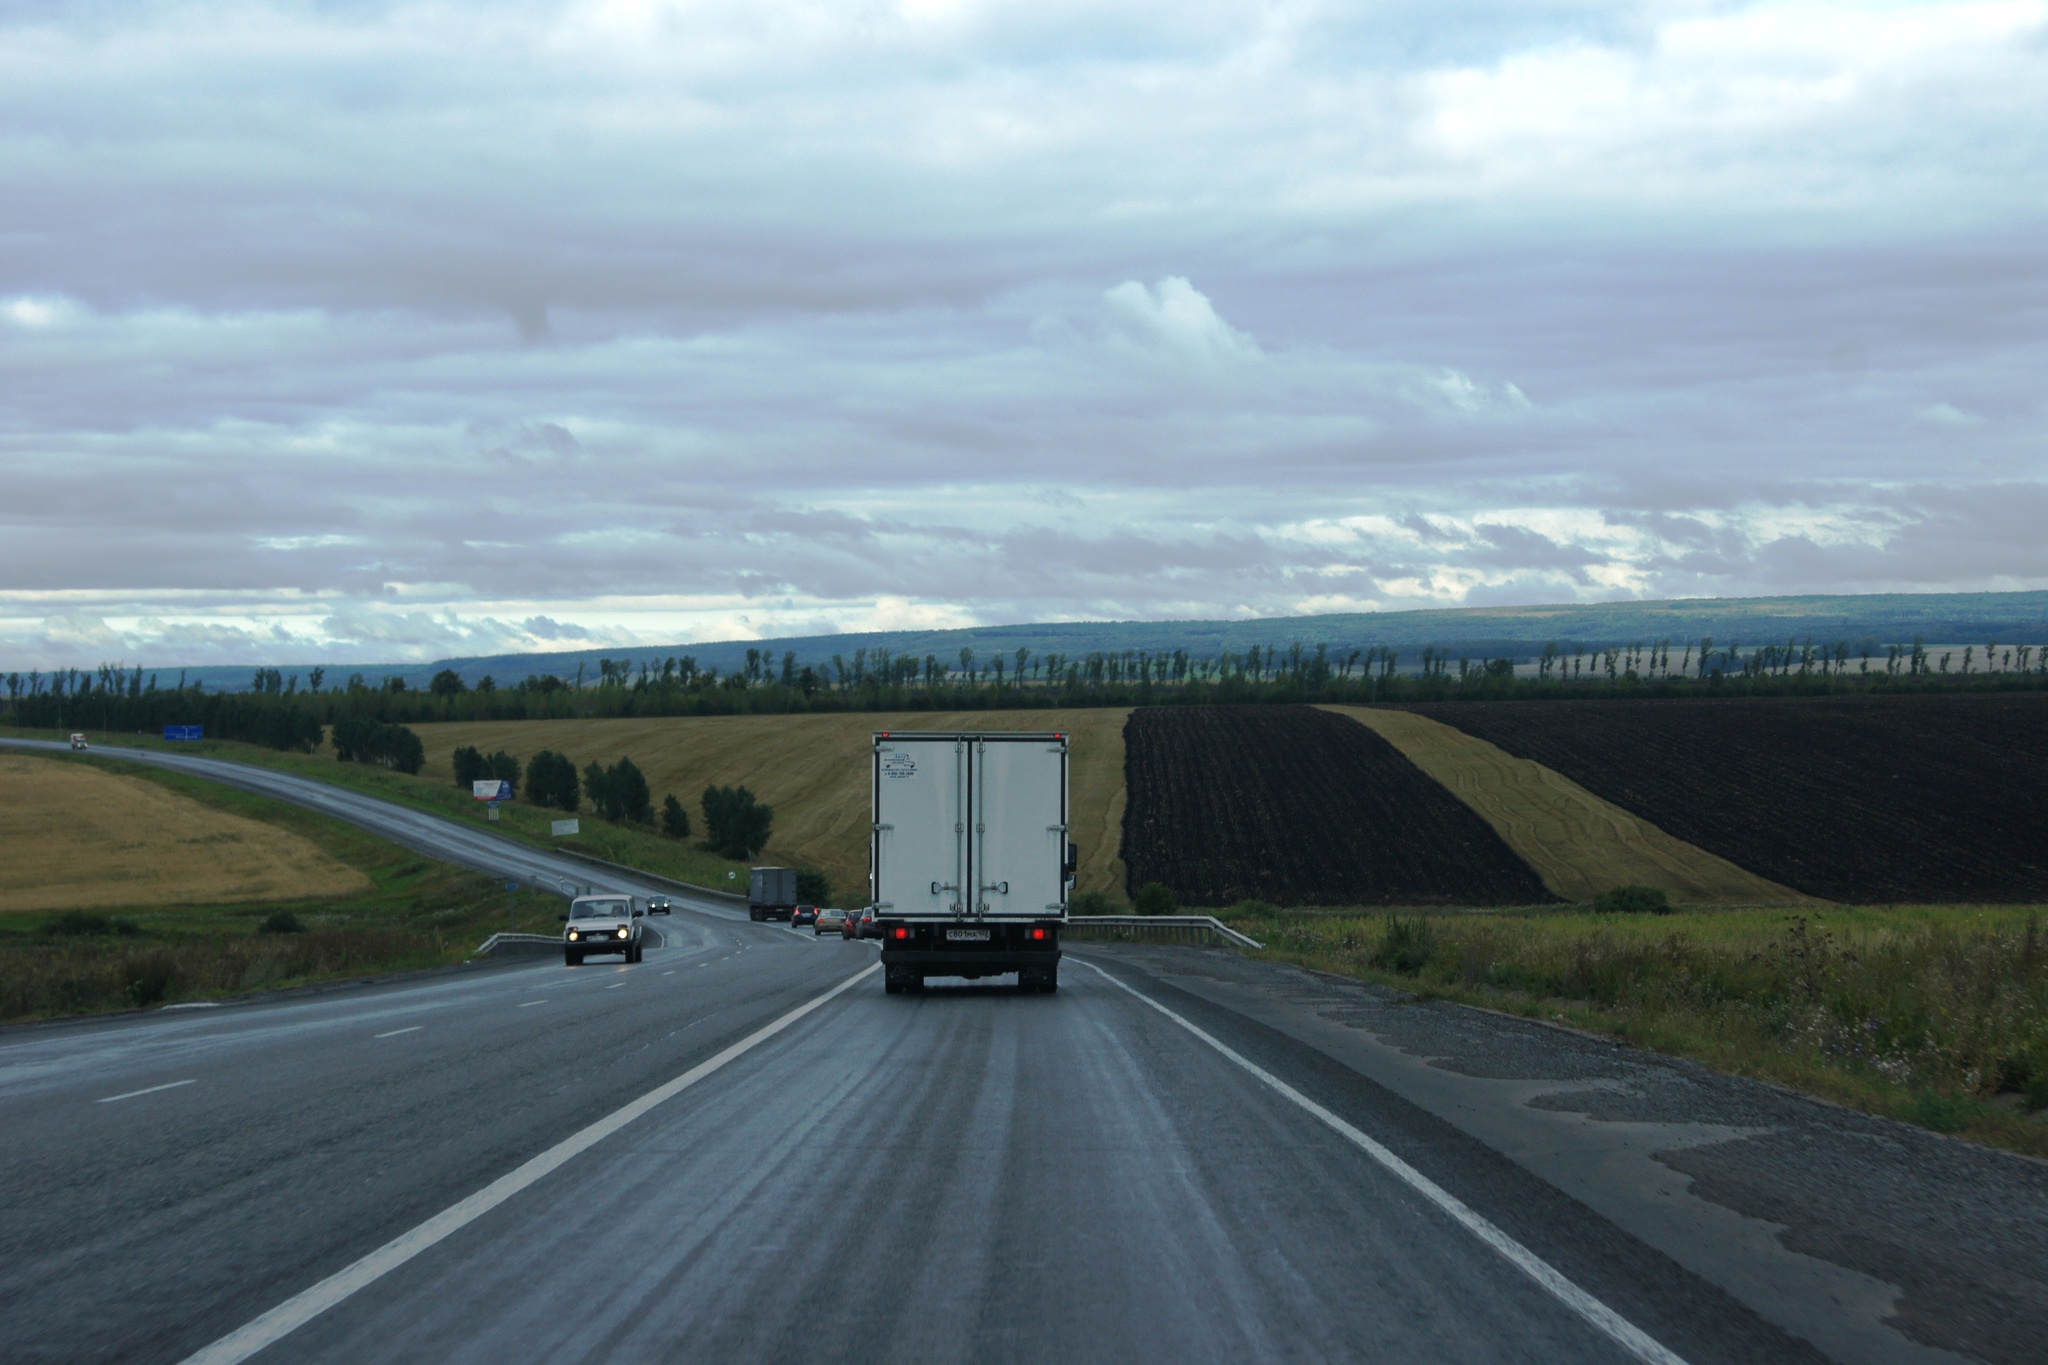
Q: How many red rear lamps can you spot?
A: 9